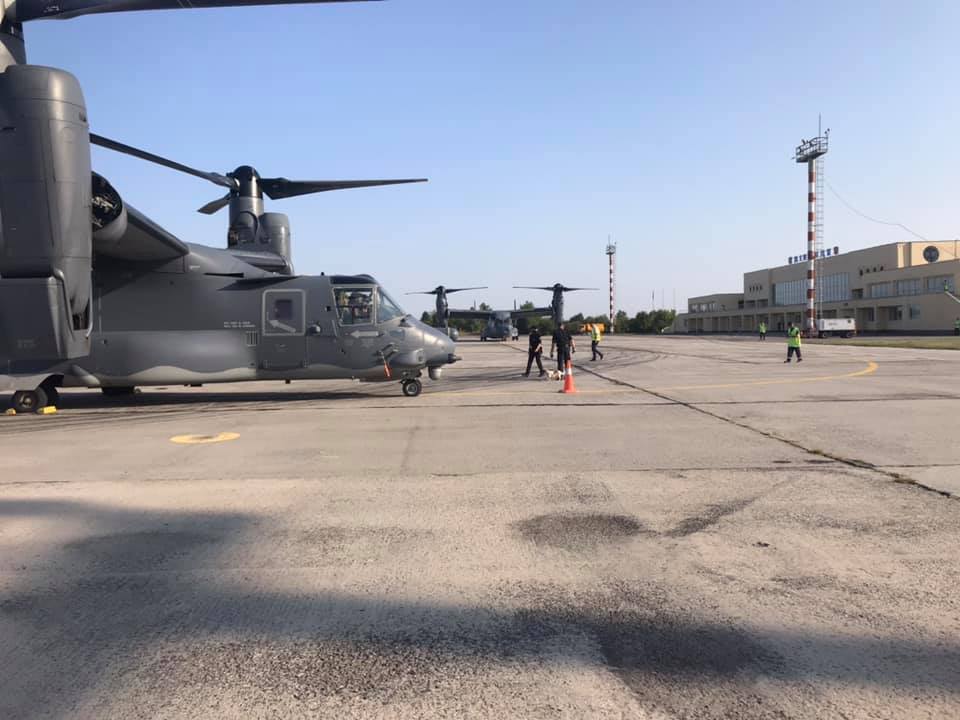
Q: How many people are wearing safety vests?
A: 3